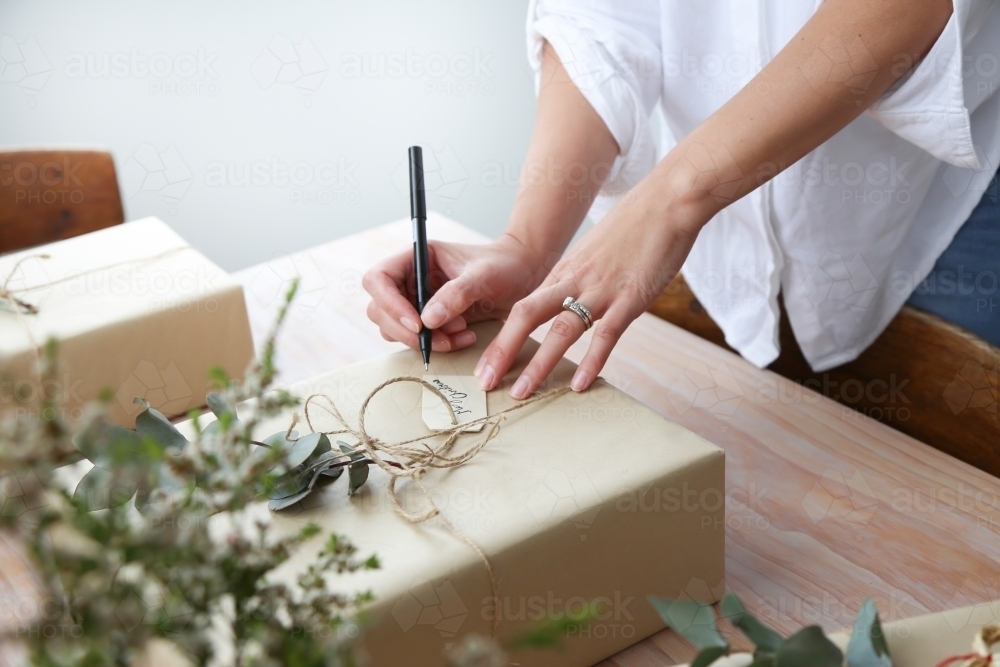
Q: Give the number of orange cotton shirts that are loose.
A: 0